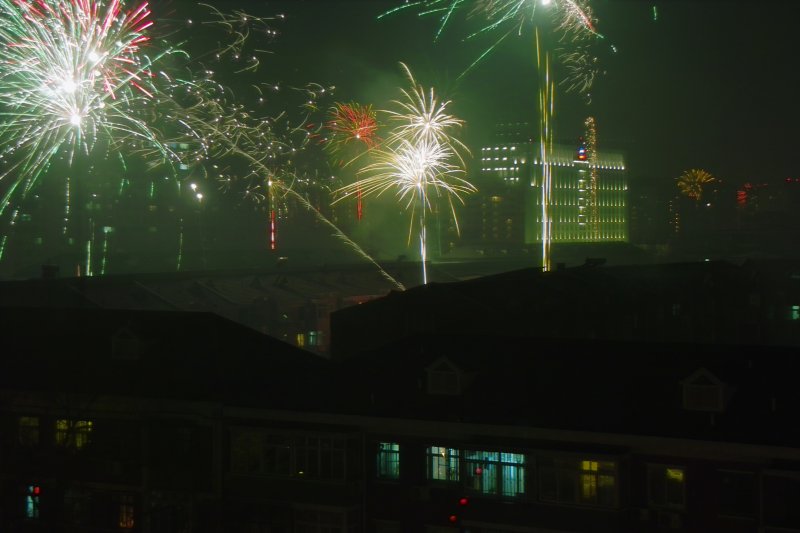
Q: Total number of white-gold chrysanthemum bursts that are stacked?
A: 2